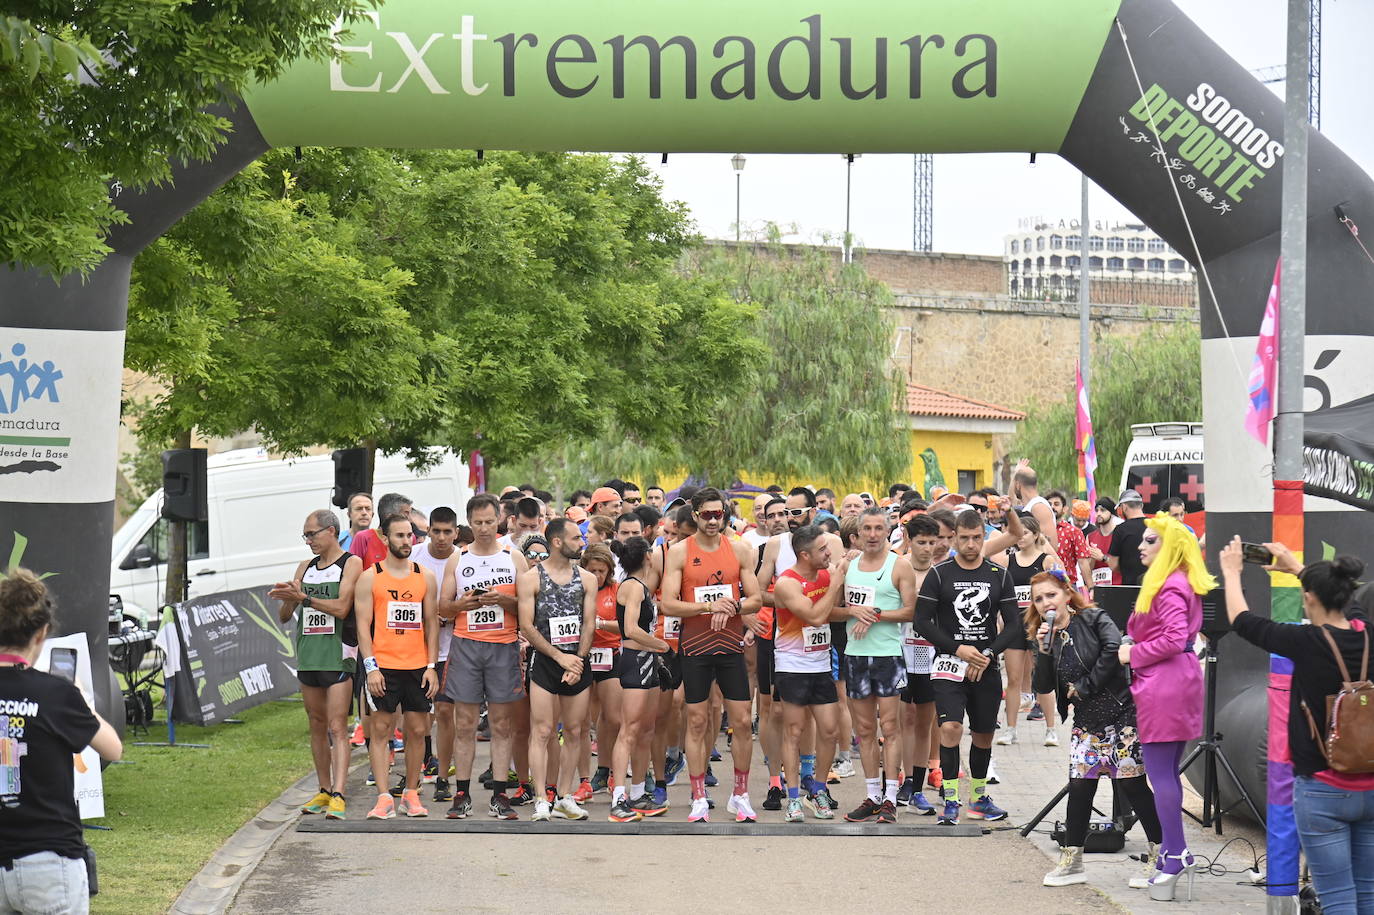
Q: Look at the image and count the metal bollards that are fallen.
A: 0